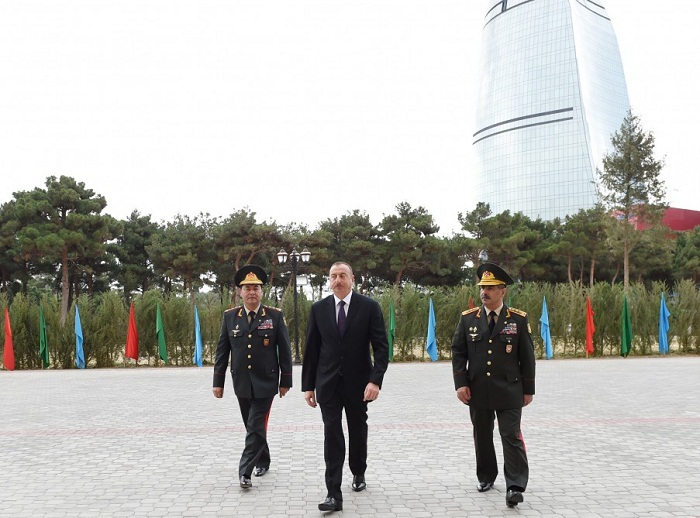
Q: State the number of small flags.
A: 14